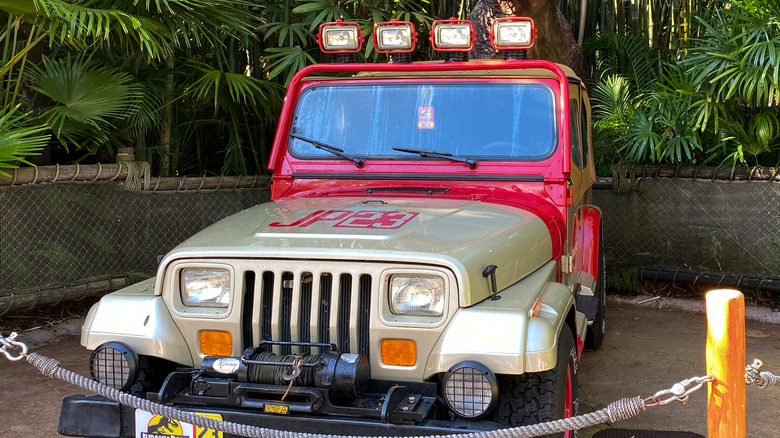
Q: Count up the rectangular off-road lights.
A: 4